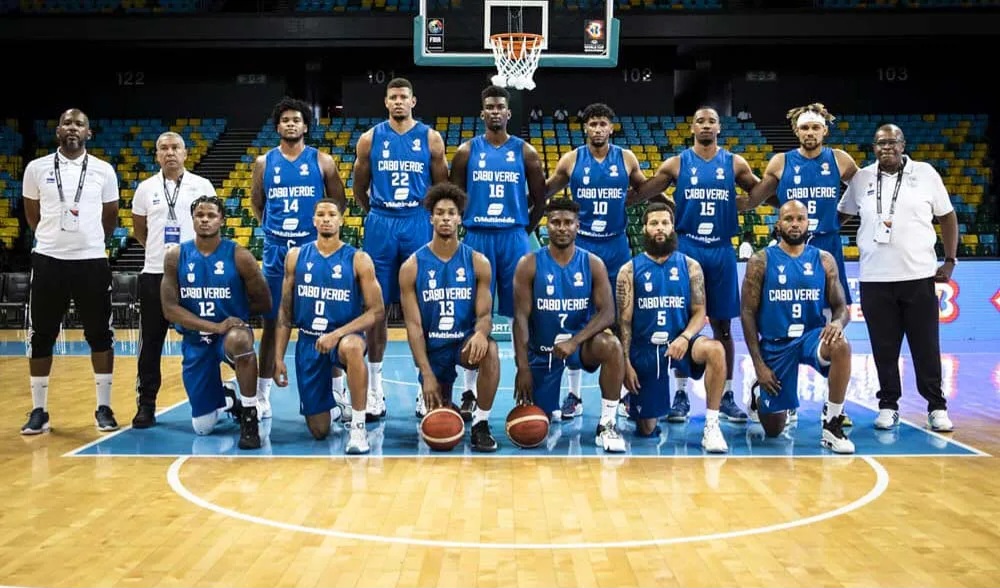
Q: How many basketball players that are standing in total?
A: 6